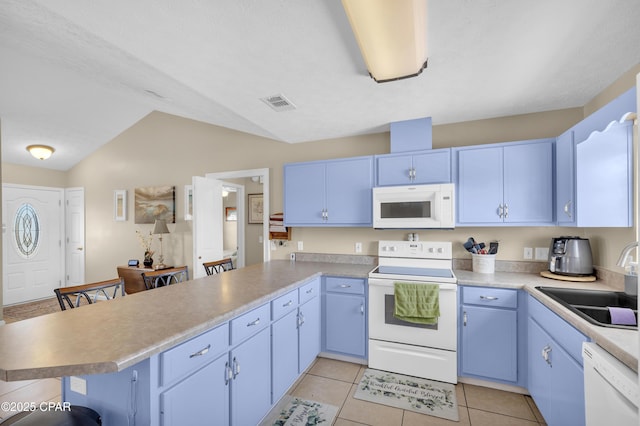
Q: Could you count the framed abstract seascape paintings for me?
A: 1